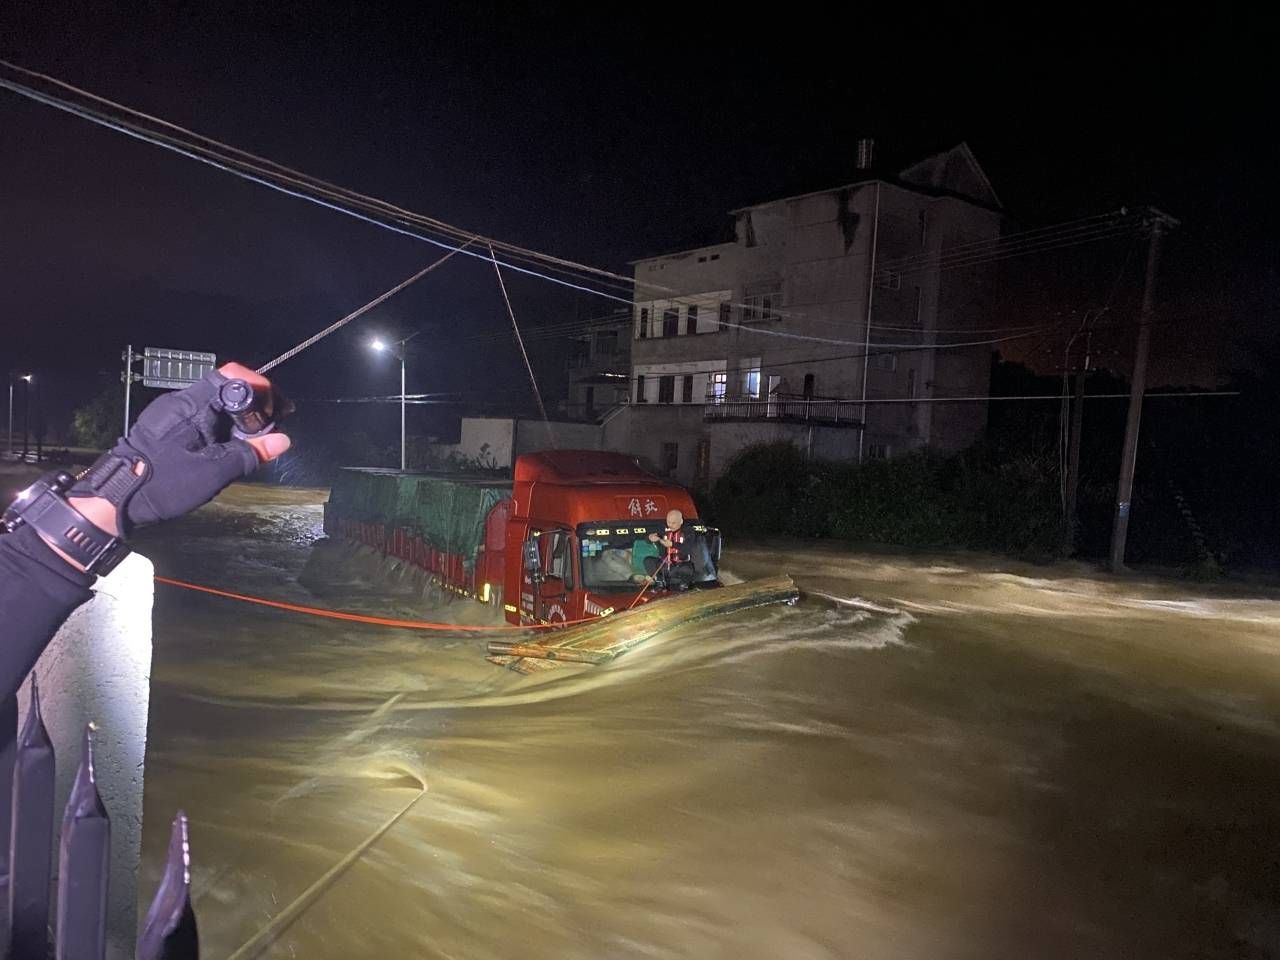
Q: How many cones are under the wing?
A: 0